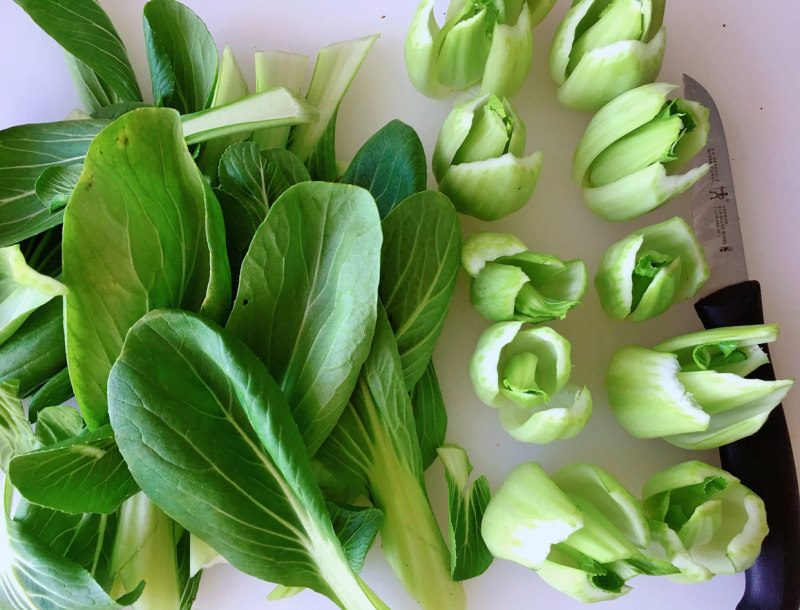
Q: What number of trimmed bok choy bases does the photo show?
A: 10